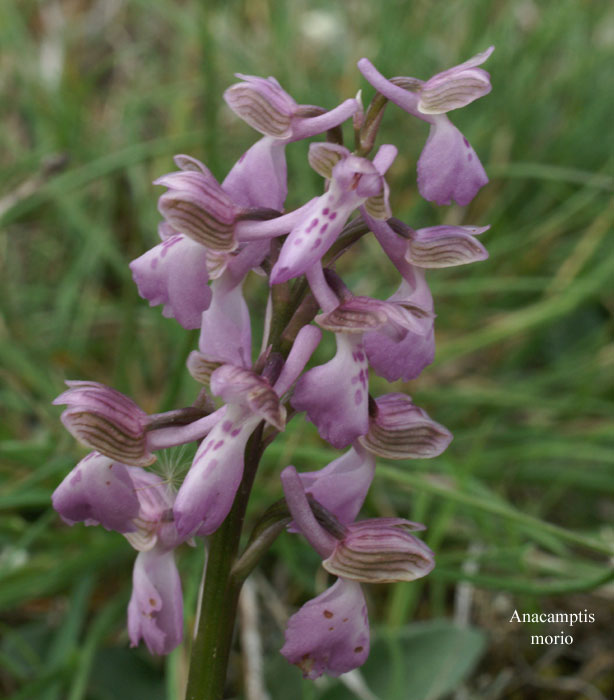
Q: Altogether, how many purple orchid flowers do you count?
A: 12